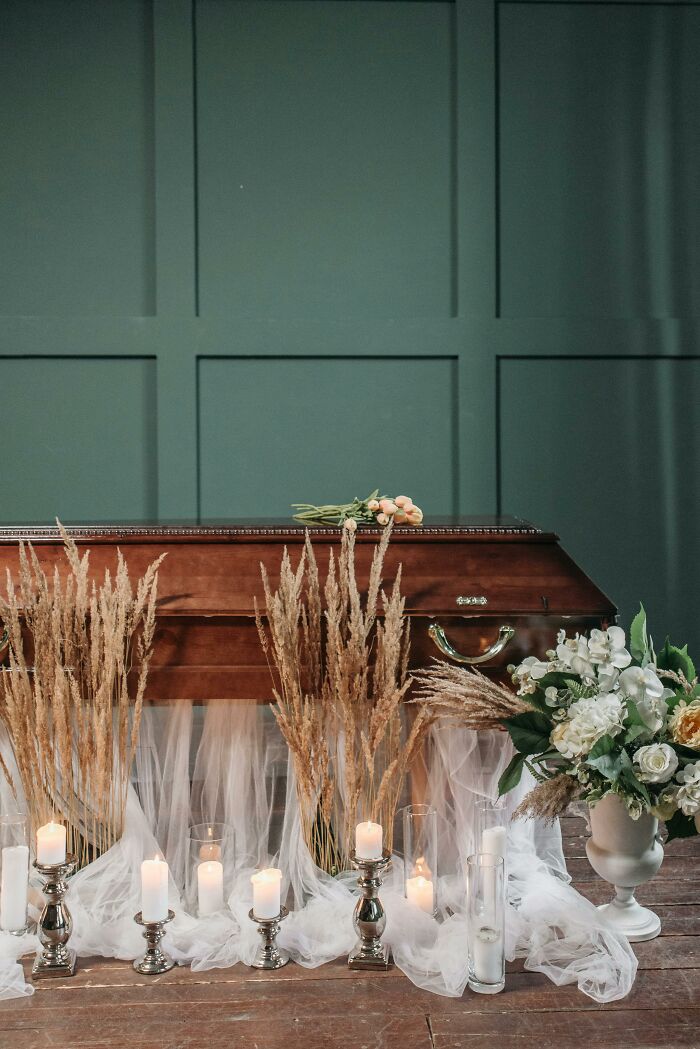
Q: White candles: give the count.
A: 9